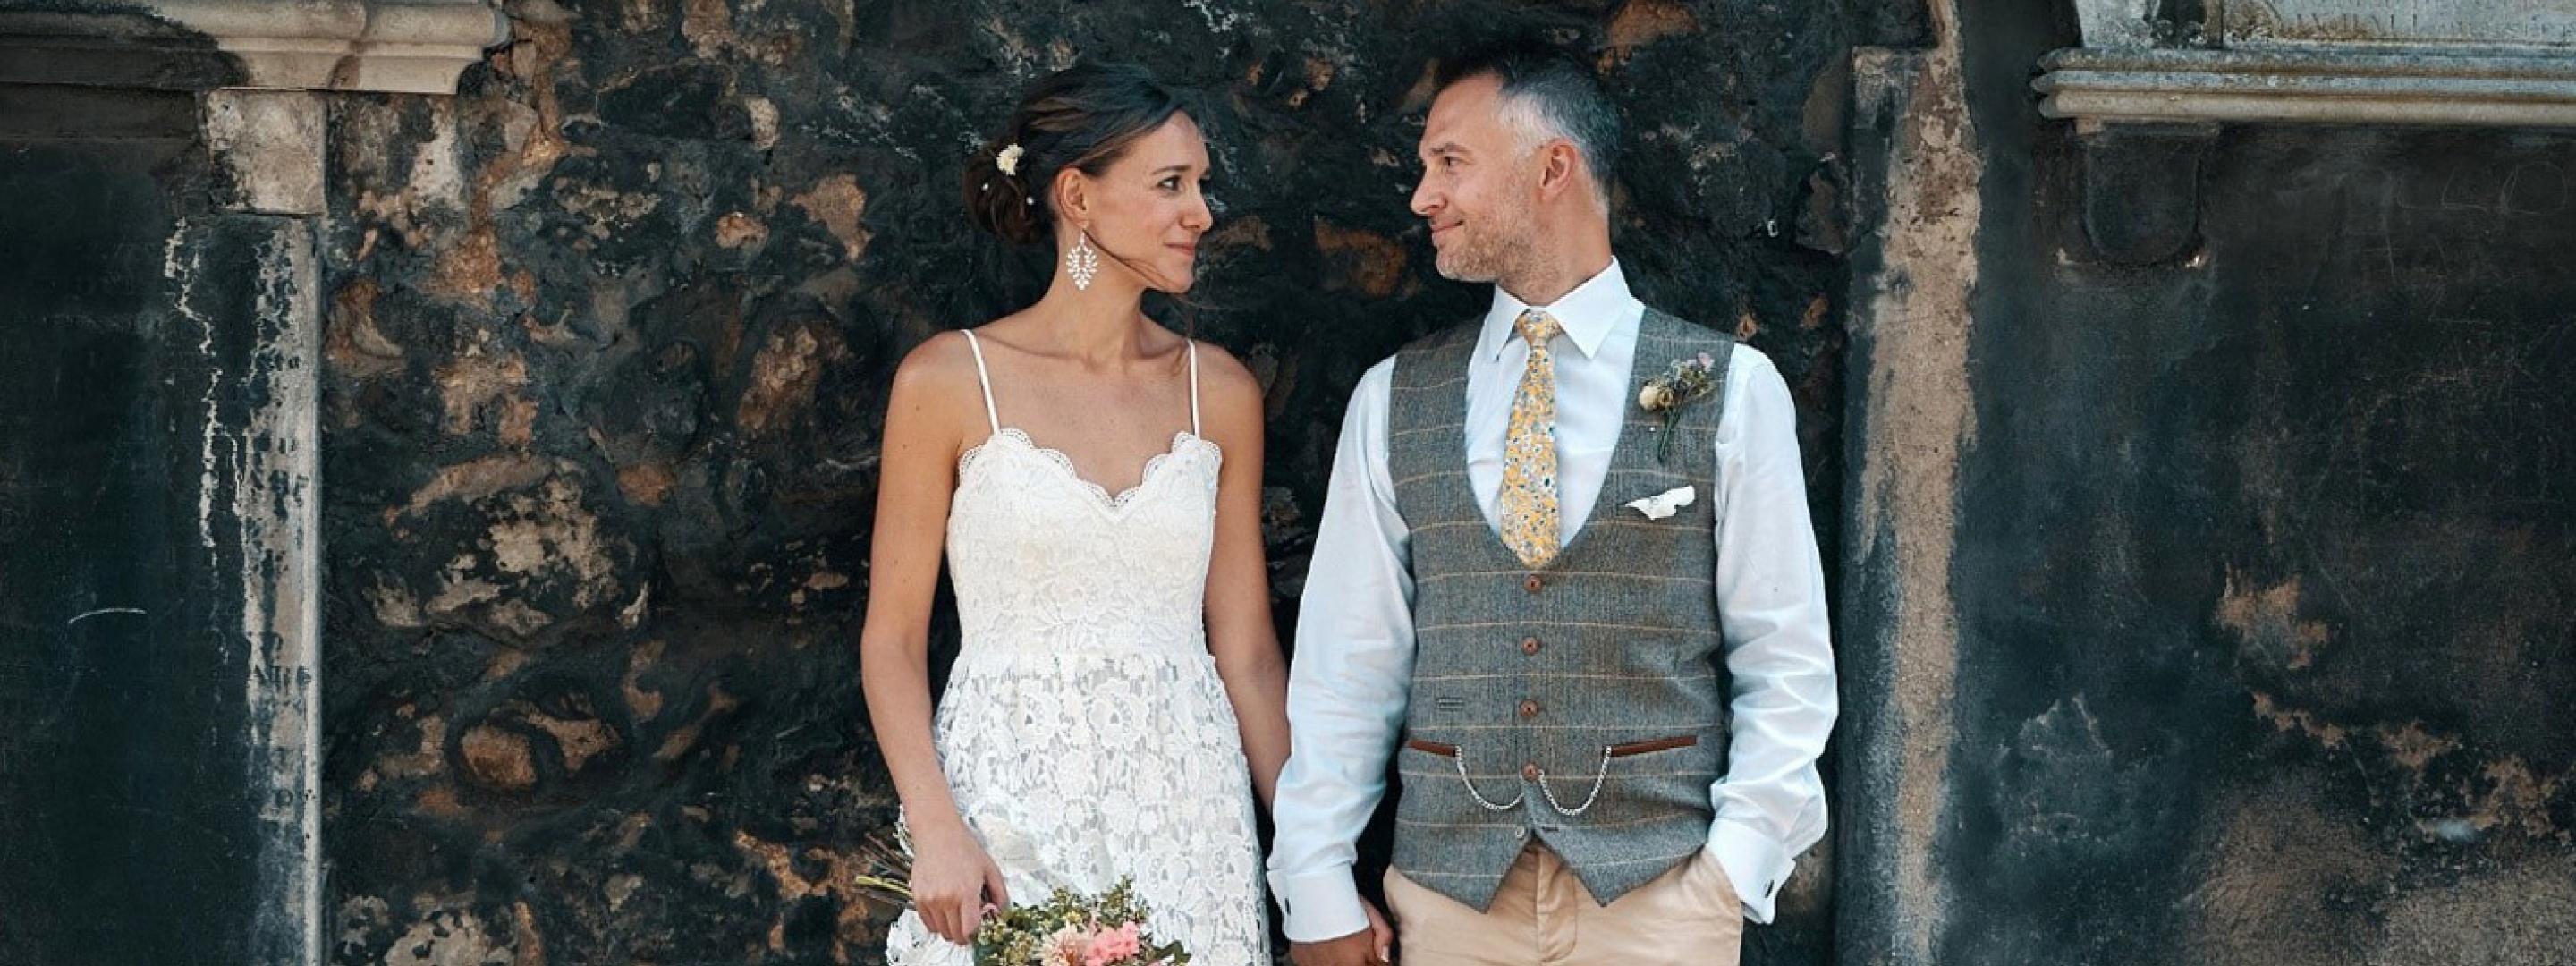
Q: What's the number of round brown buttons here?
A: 4